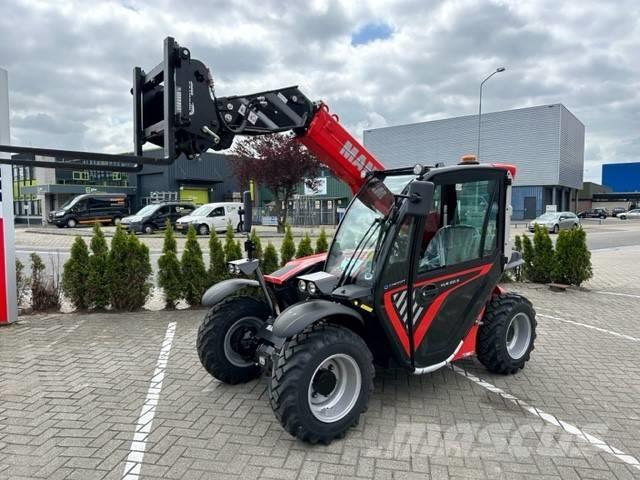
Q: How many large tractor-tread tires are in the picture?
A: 3